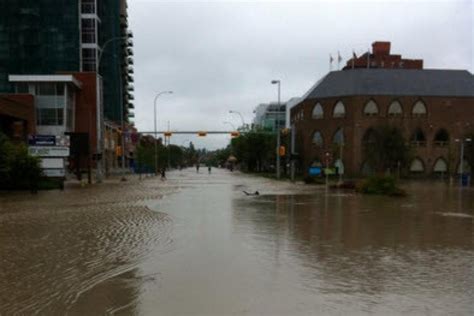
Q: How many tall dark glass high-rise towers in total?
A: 1